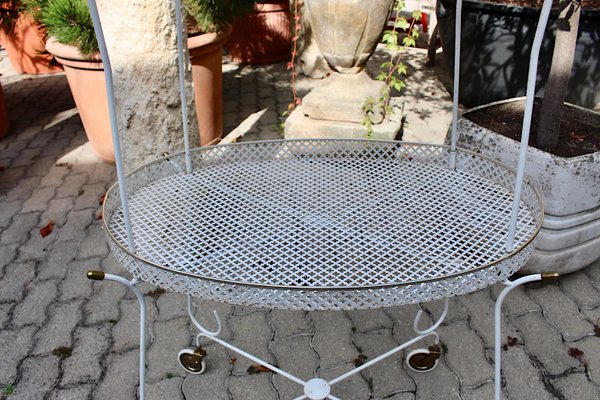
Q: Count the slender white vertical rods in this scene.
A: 4